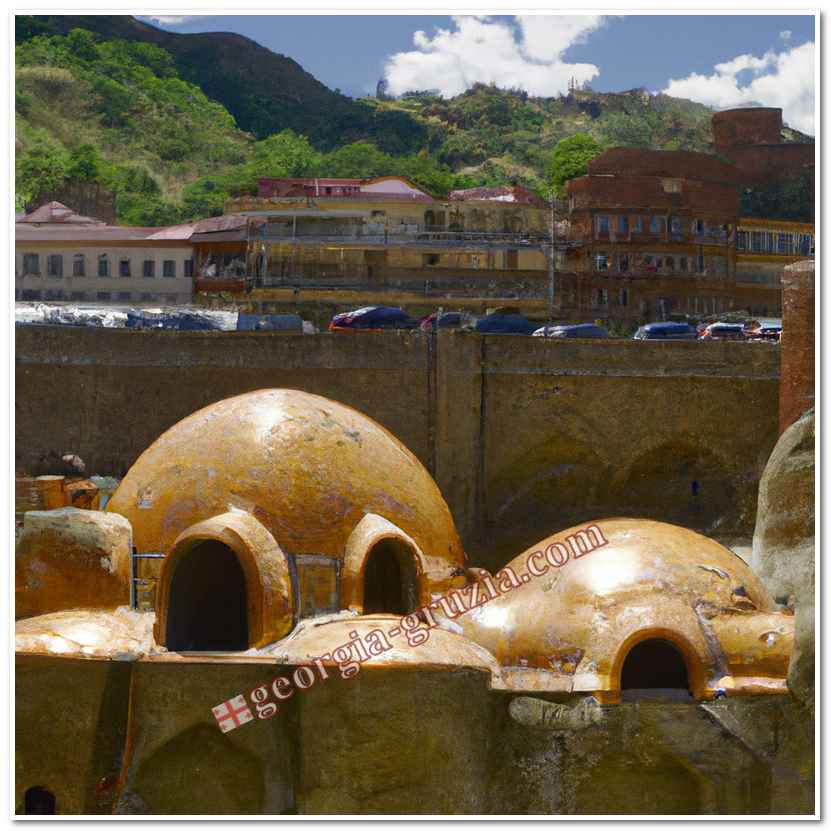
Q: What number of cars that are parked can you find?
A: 7